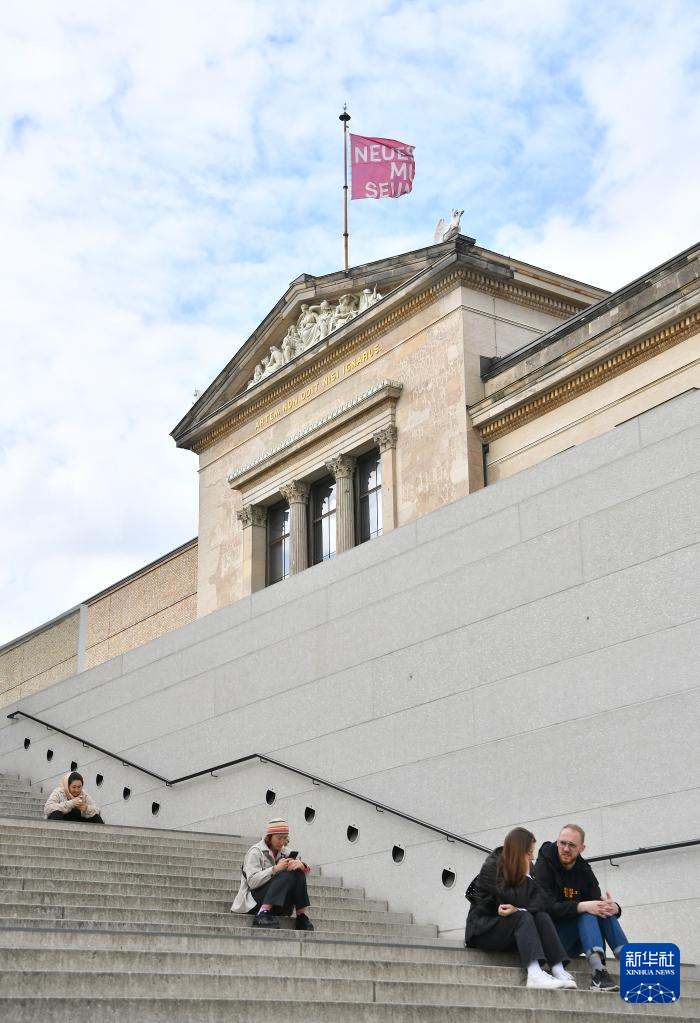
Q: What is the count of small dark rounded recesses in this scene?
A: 11